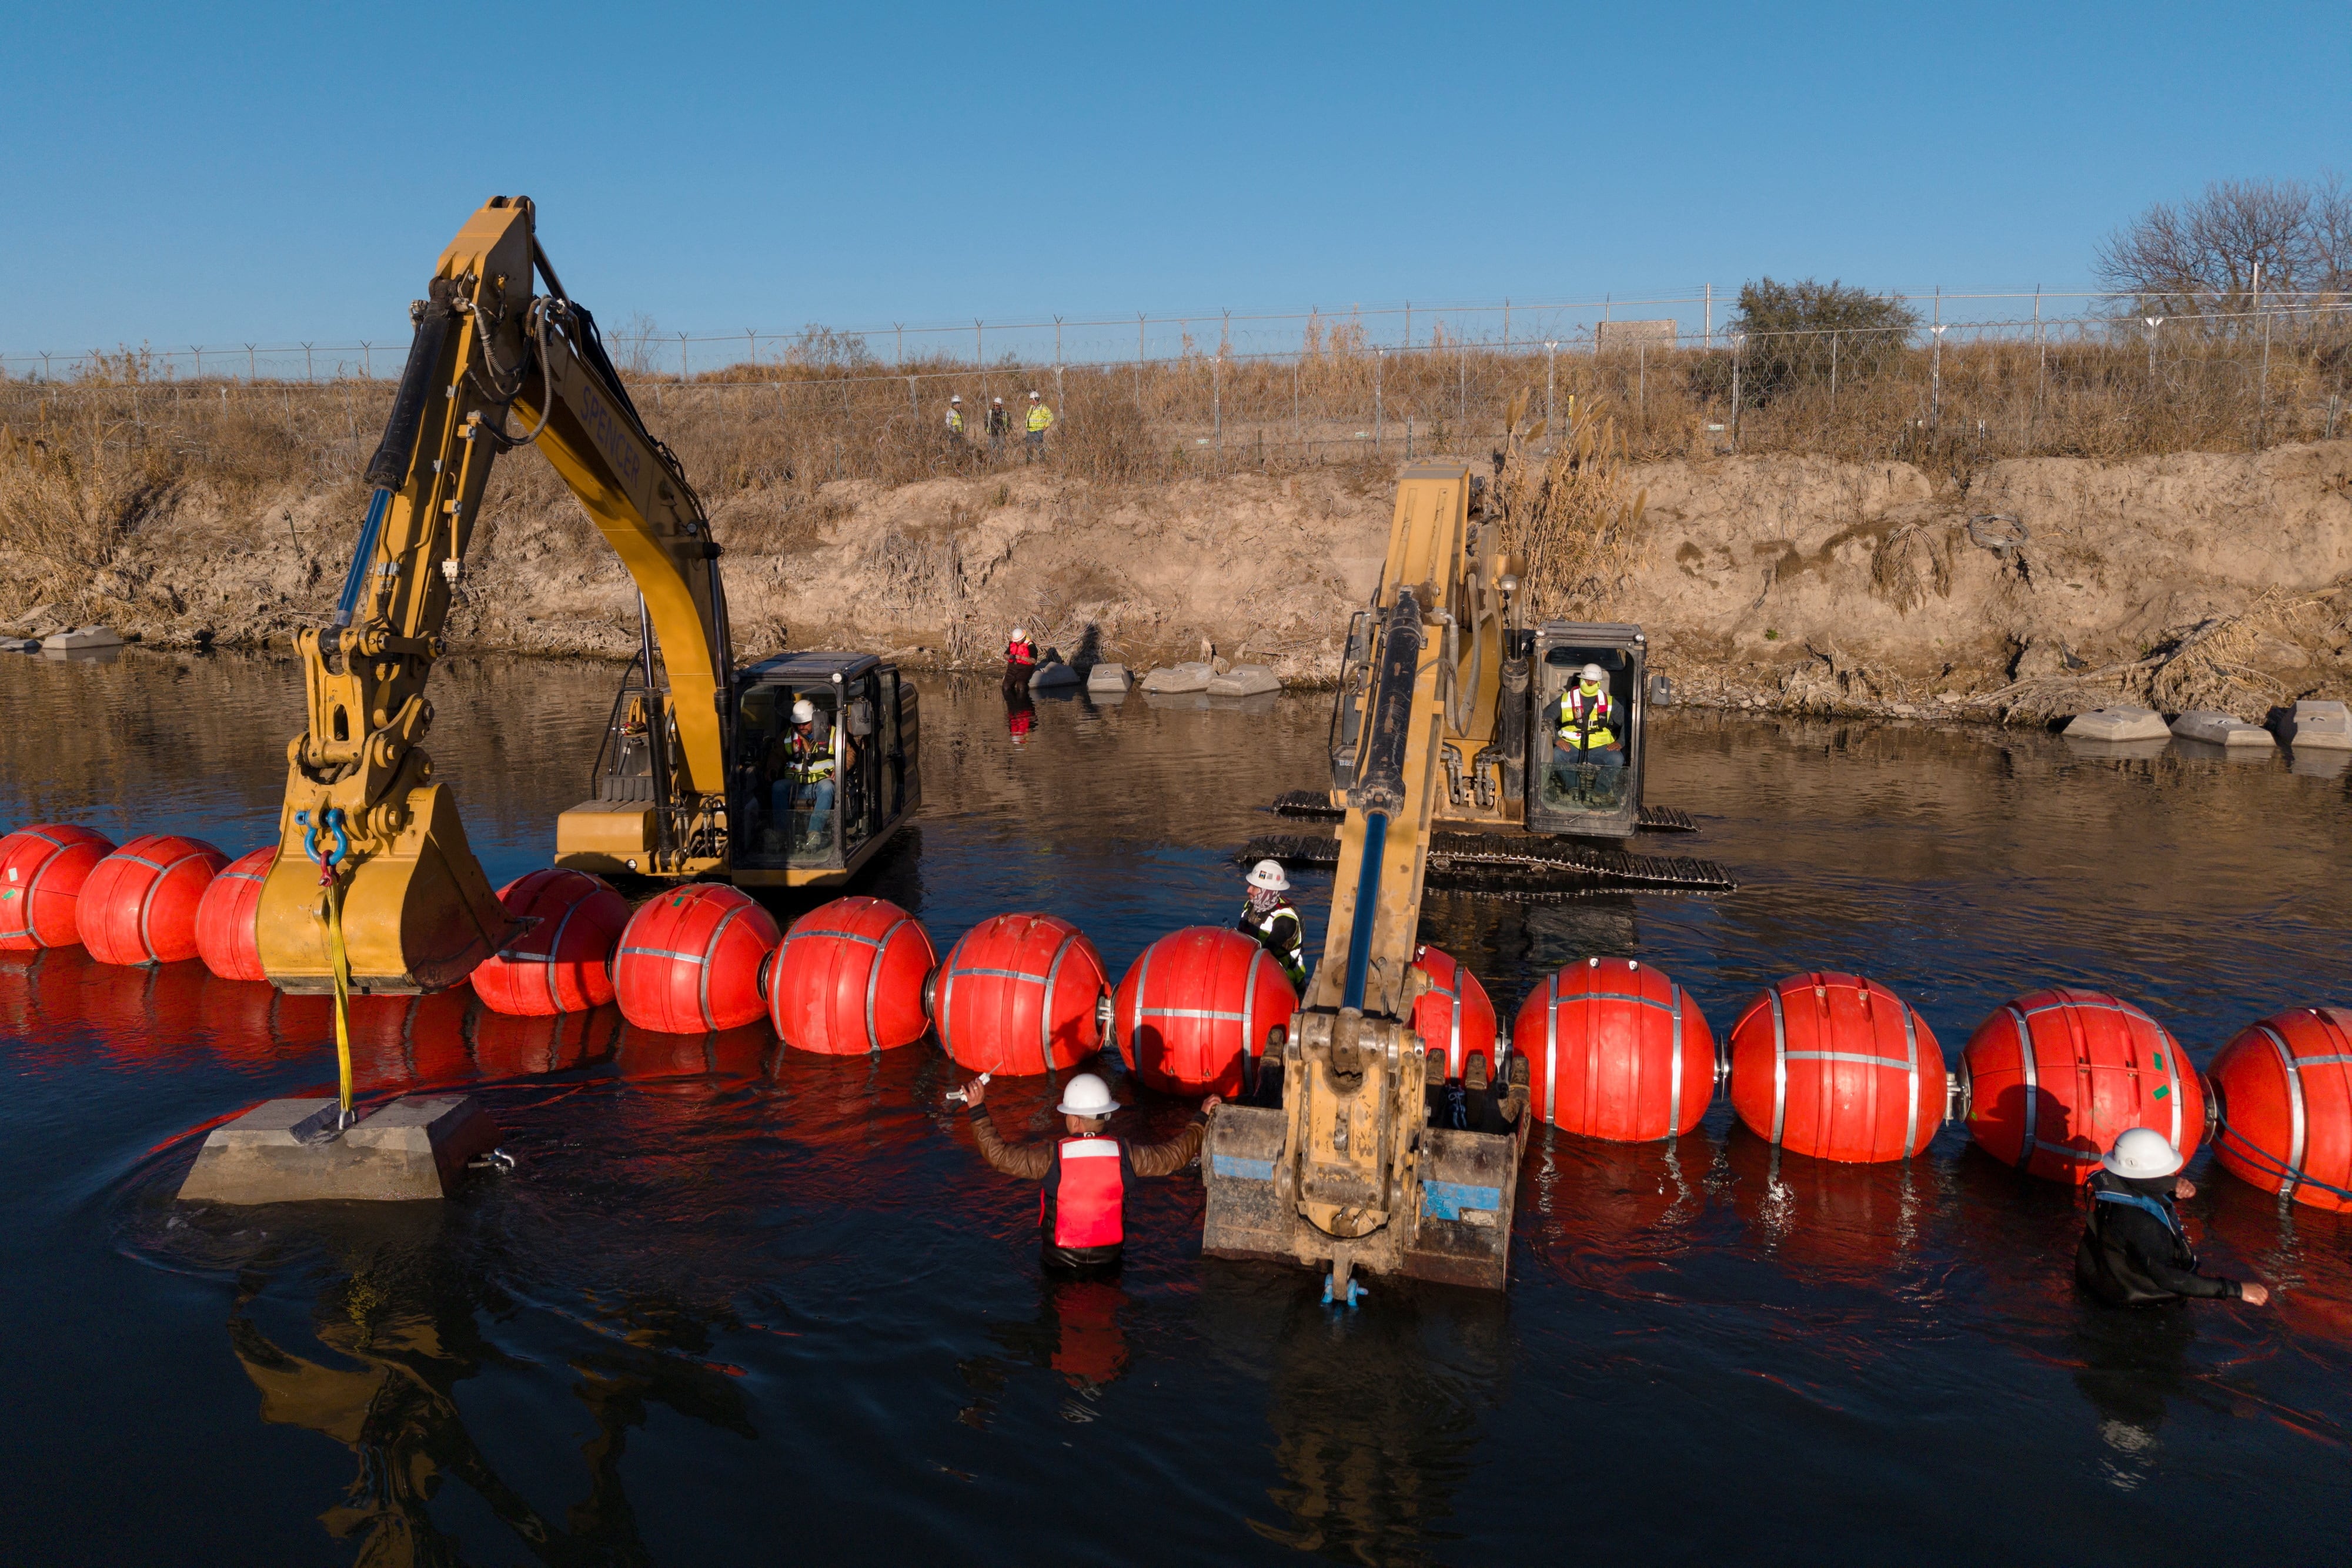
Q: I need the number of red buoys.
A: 13